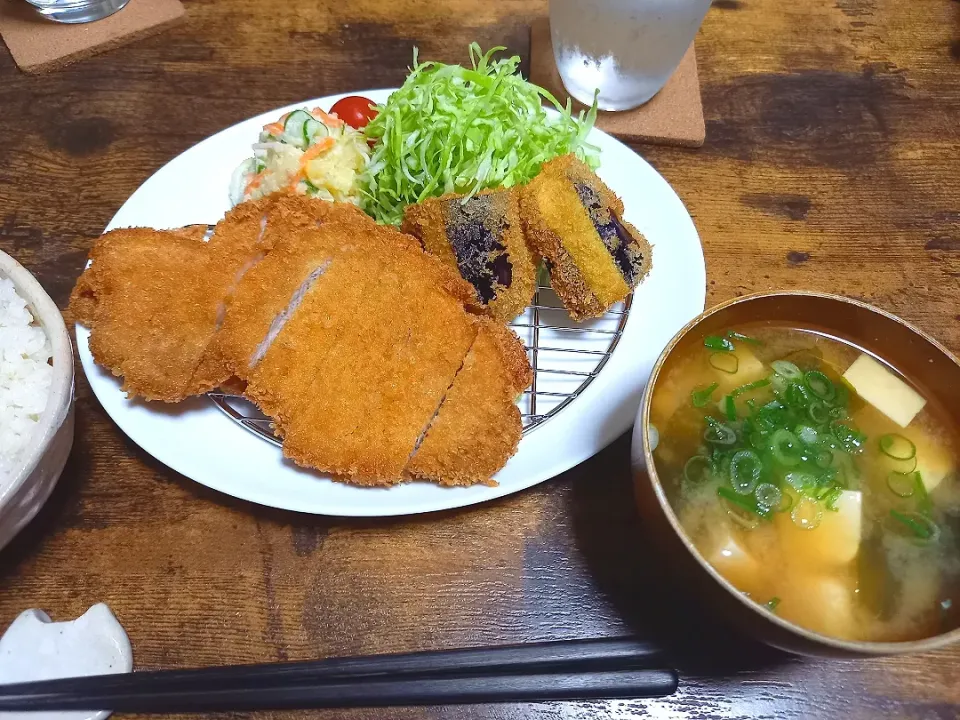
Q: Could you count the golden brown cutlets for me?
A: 2